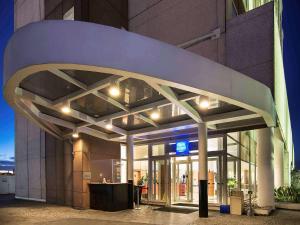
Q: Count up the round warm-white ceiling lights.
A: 6